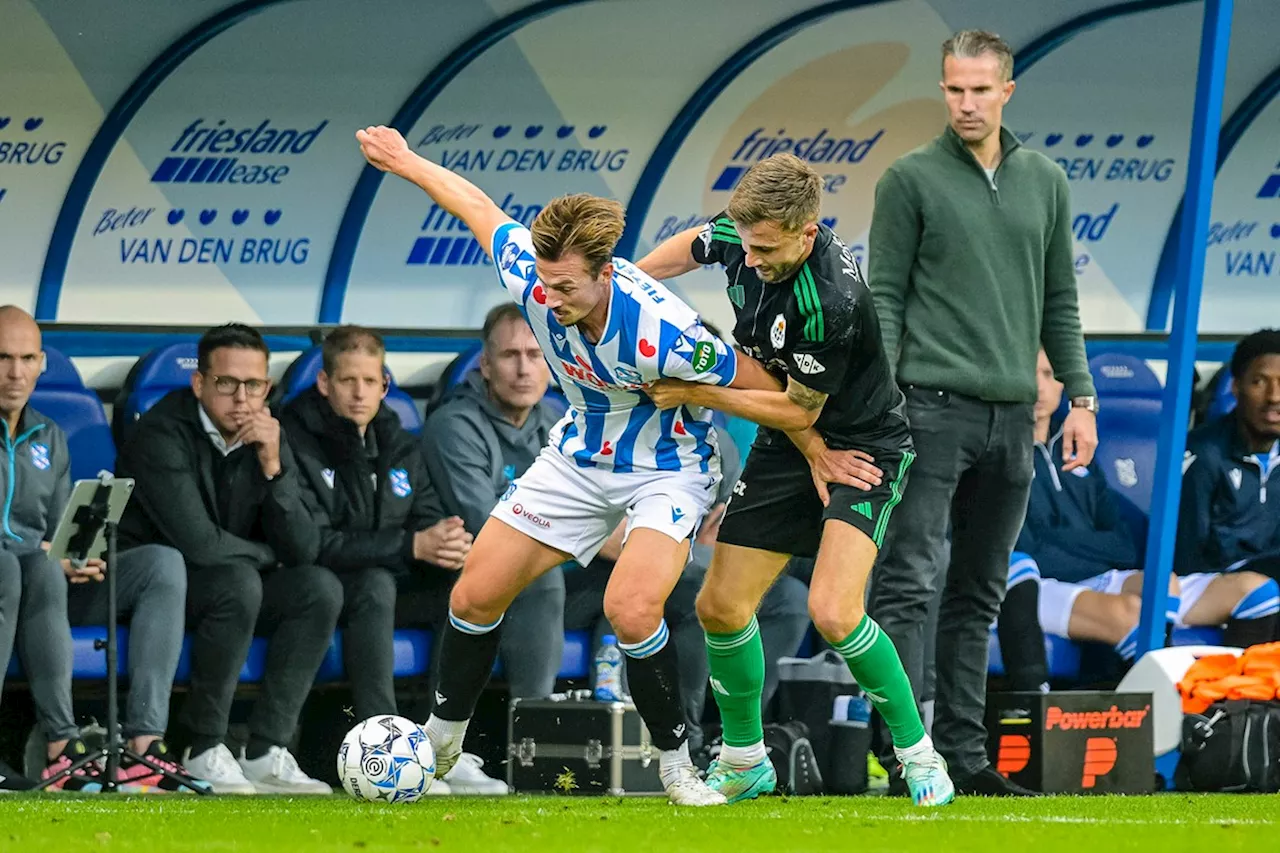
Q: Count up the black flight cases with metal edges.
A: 1